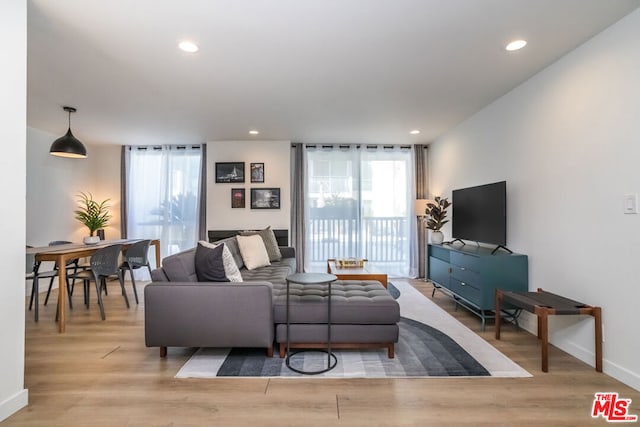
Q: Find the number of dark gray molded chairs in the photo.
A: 4